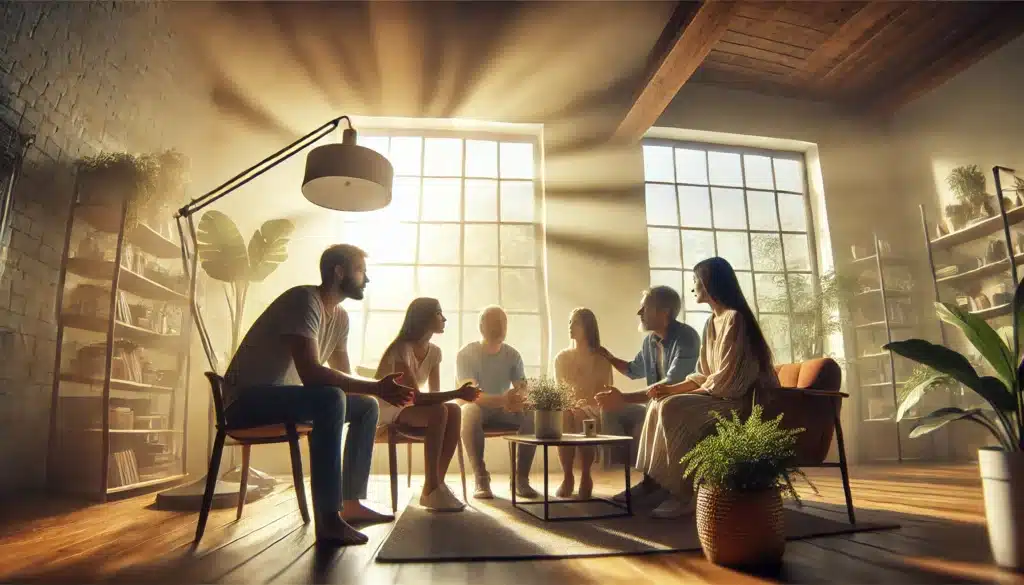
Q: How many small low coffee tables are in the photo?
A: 1